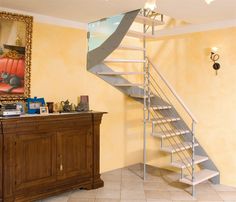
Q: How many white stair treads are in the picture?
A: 13